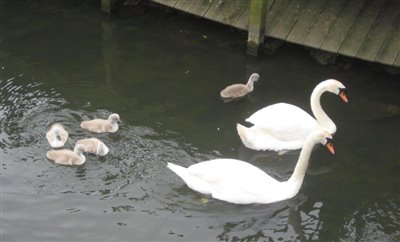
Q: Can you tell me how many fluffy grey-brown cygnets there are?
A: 5